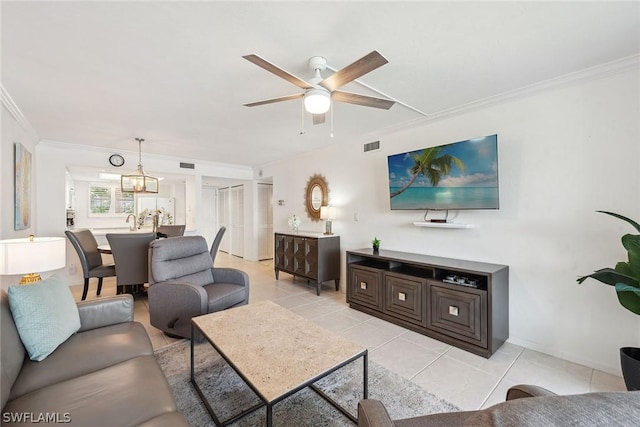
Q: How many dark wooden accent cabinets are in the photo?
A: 2